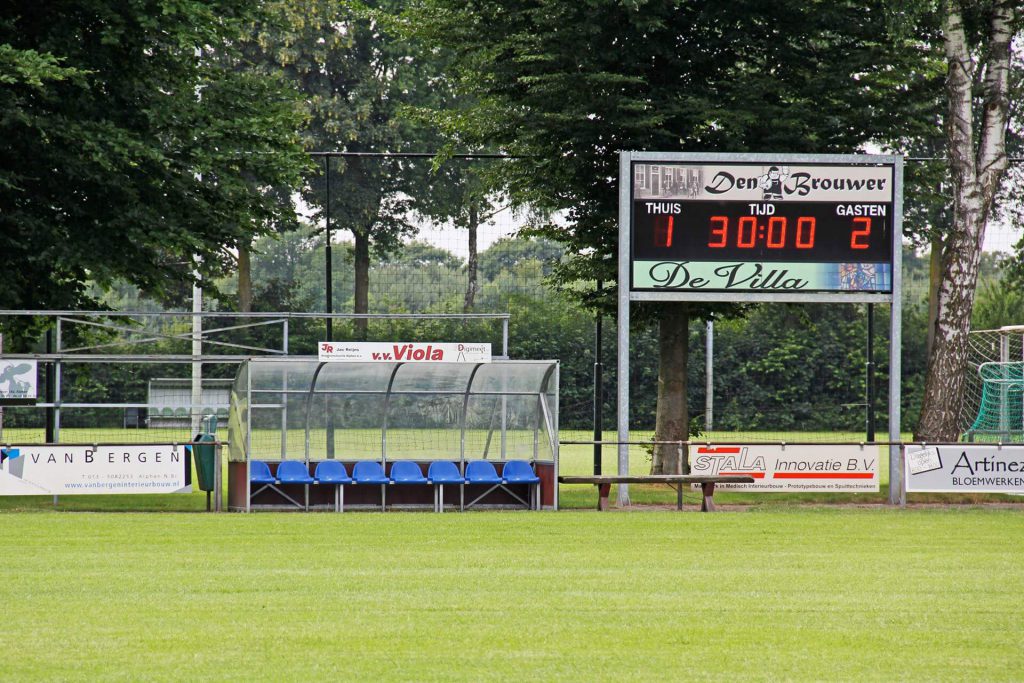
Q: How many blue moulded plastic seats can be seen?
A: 8